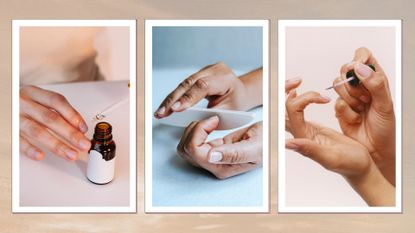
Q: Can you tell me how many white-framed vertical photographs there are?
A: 3